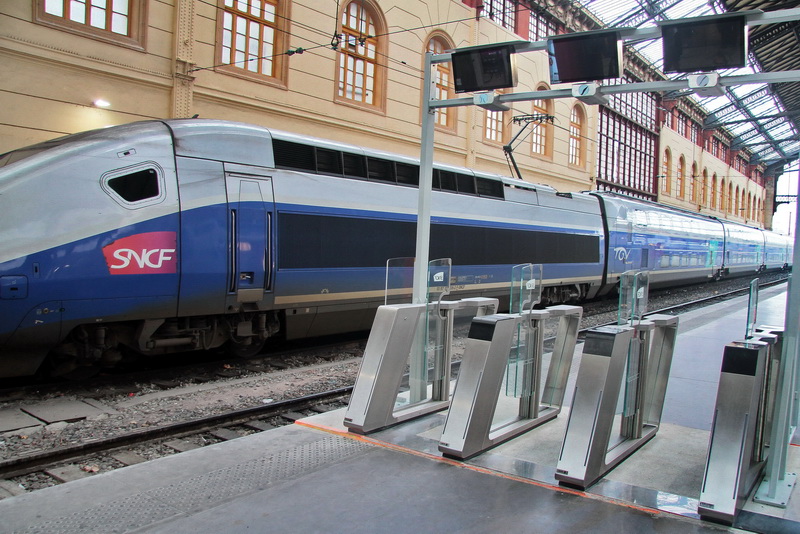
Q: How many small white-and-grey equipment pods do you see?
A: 3